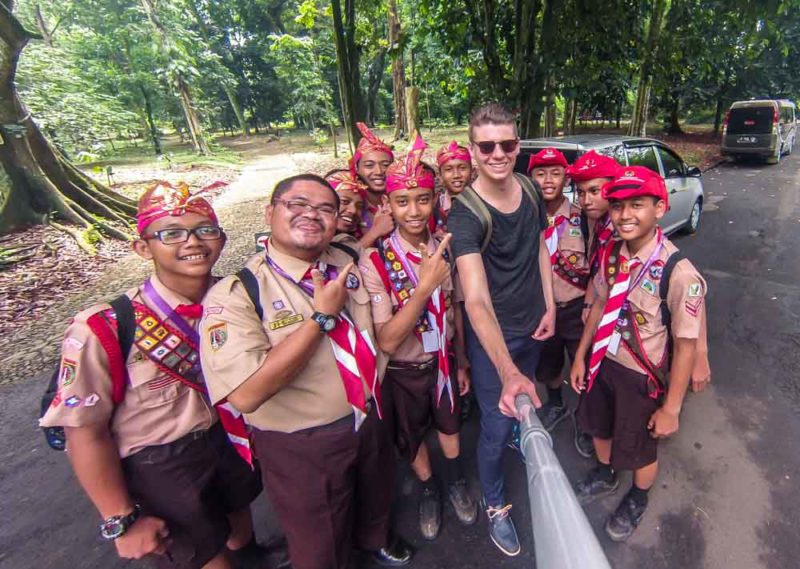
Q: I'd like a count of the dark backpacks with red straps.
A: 1